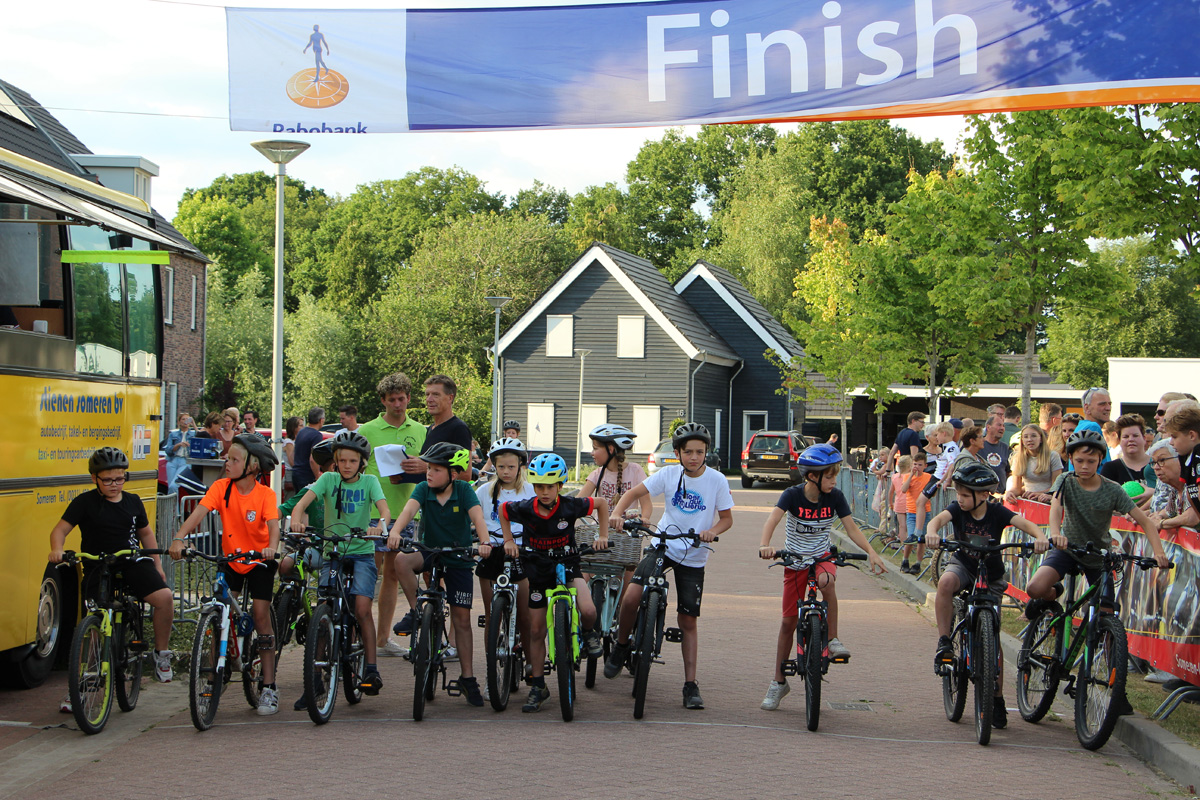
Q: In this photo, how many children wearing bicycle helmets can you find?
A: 13